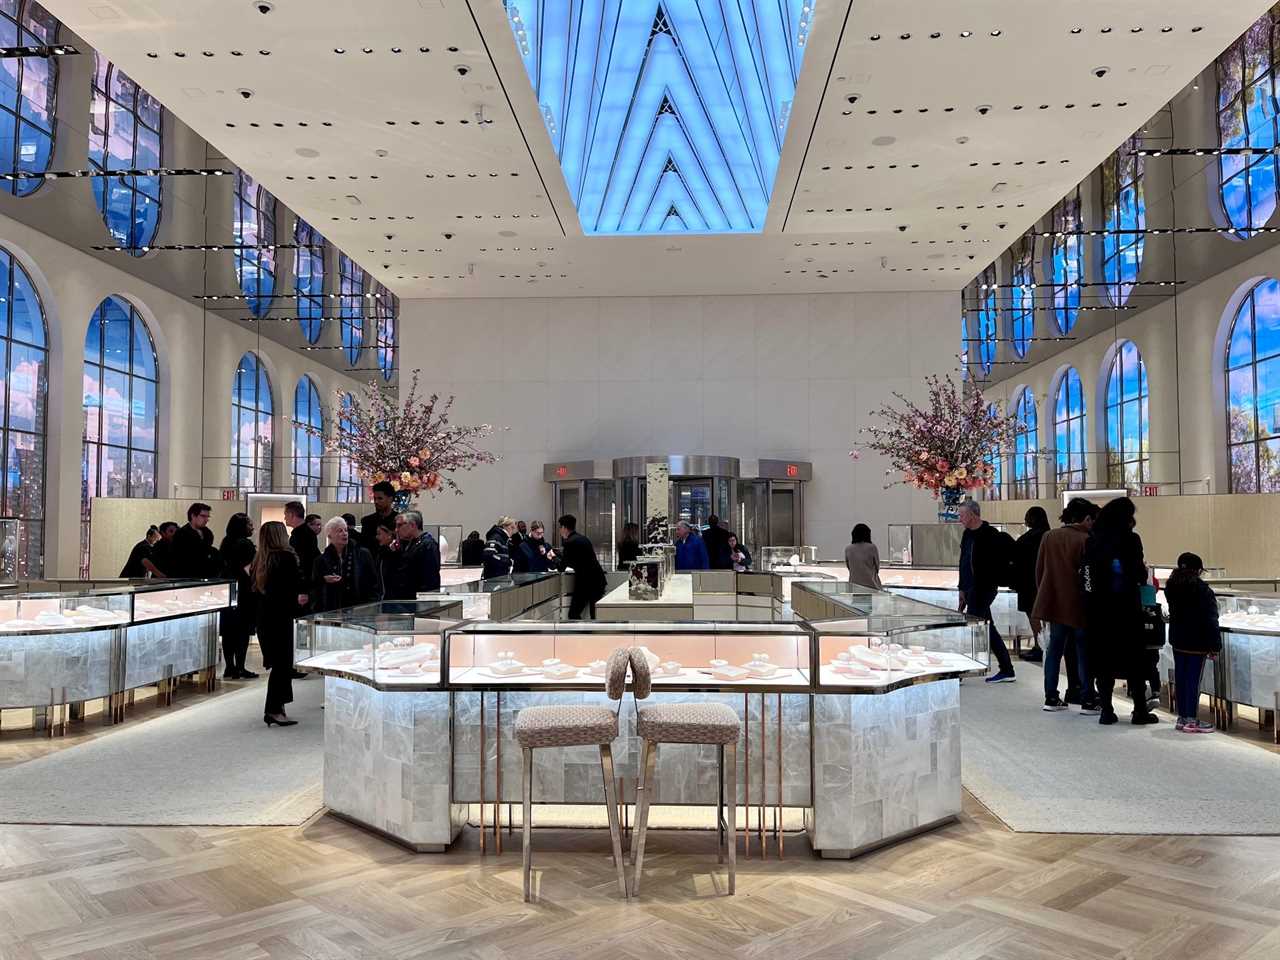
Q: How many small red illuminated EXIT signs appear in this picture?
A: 4